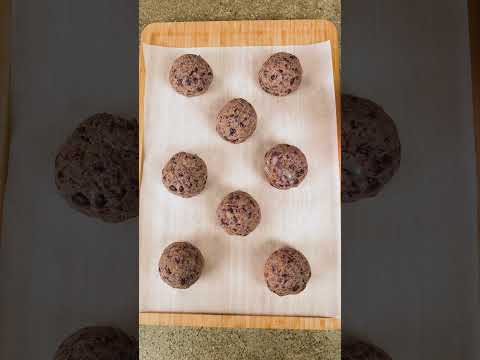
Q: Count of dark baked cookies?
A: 8